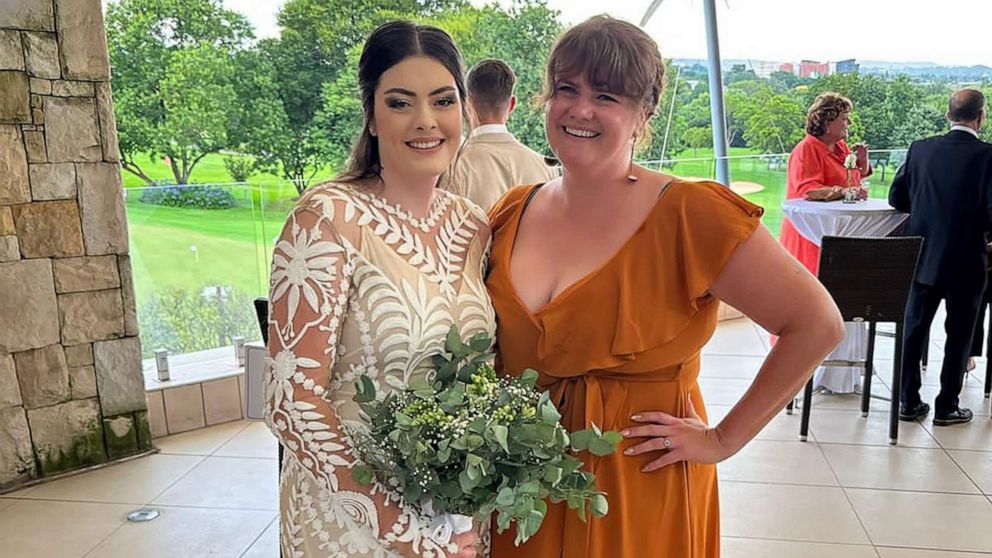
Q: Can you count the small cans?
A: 2